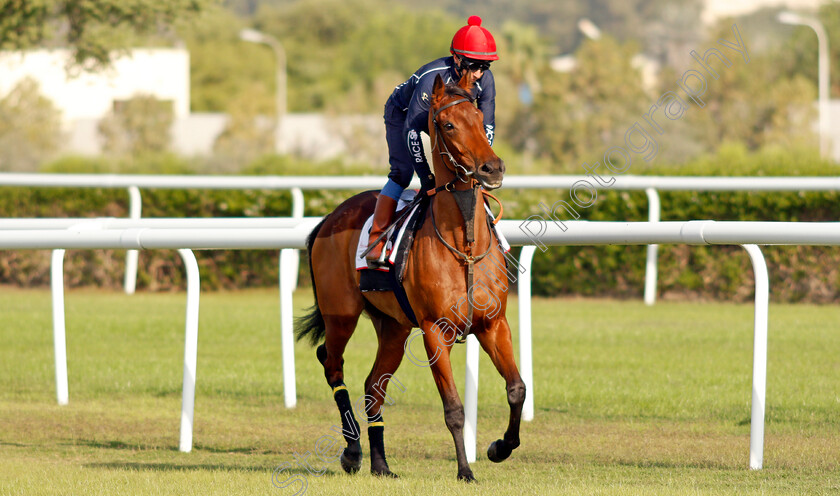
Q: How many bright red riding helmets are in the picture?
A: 1